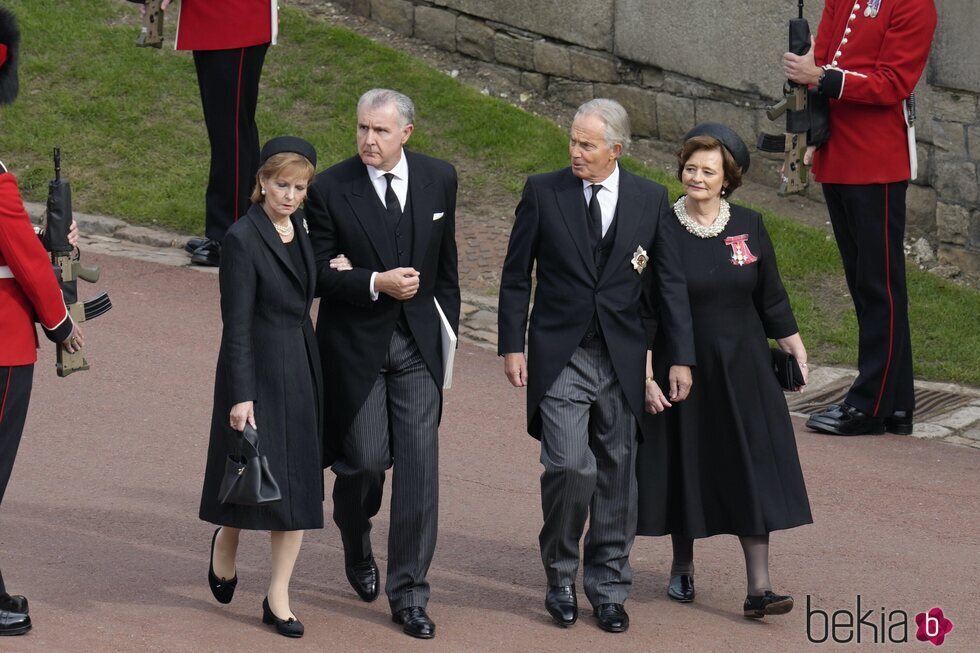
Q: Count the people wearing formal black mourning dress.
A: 4